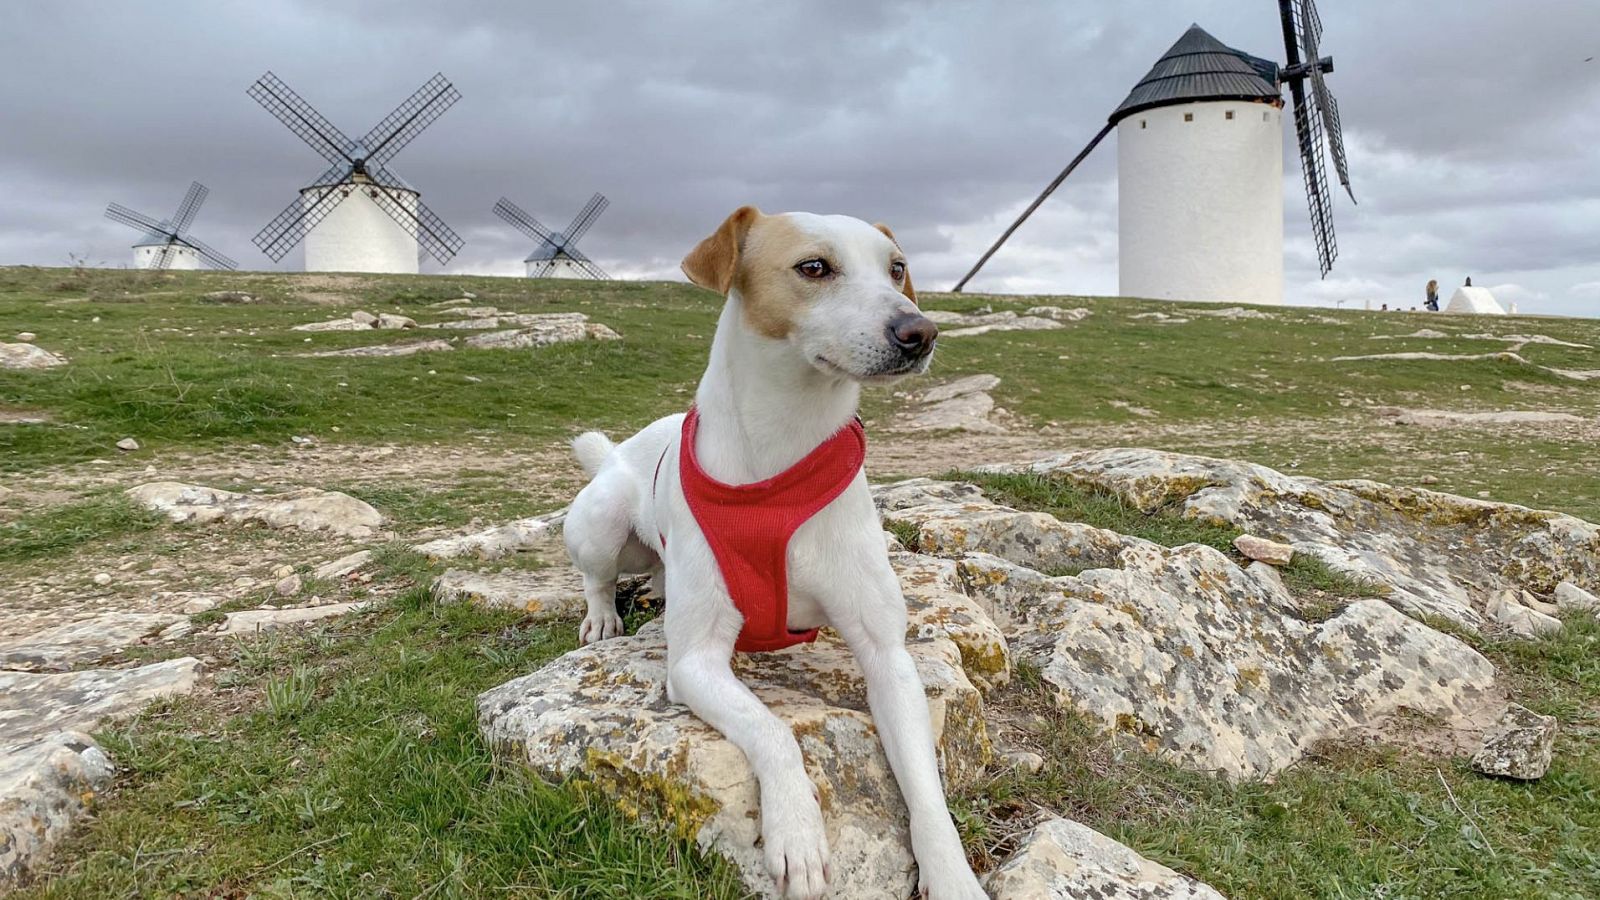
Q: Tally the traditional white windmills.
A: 4